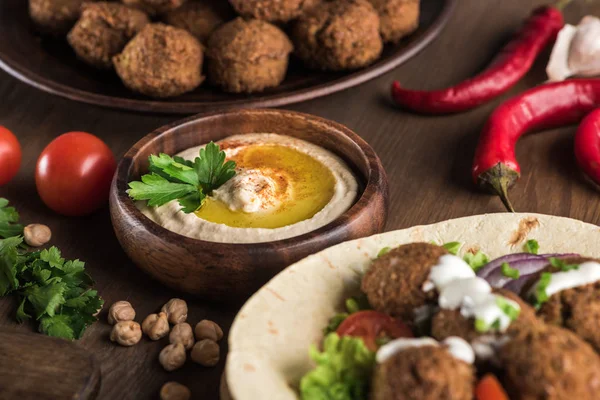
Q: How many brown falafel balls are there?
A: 14